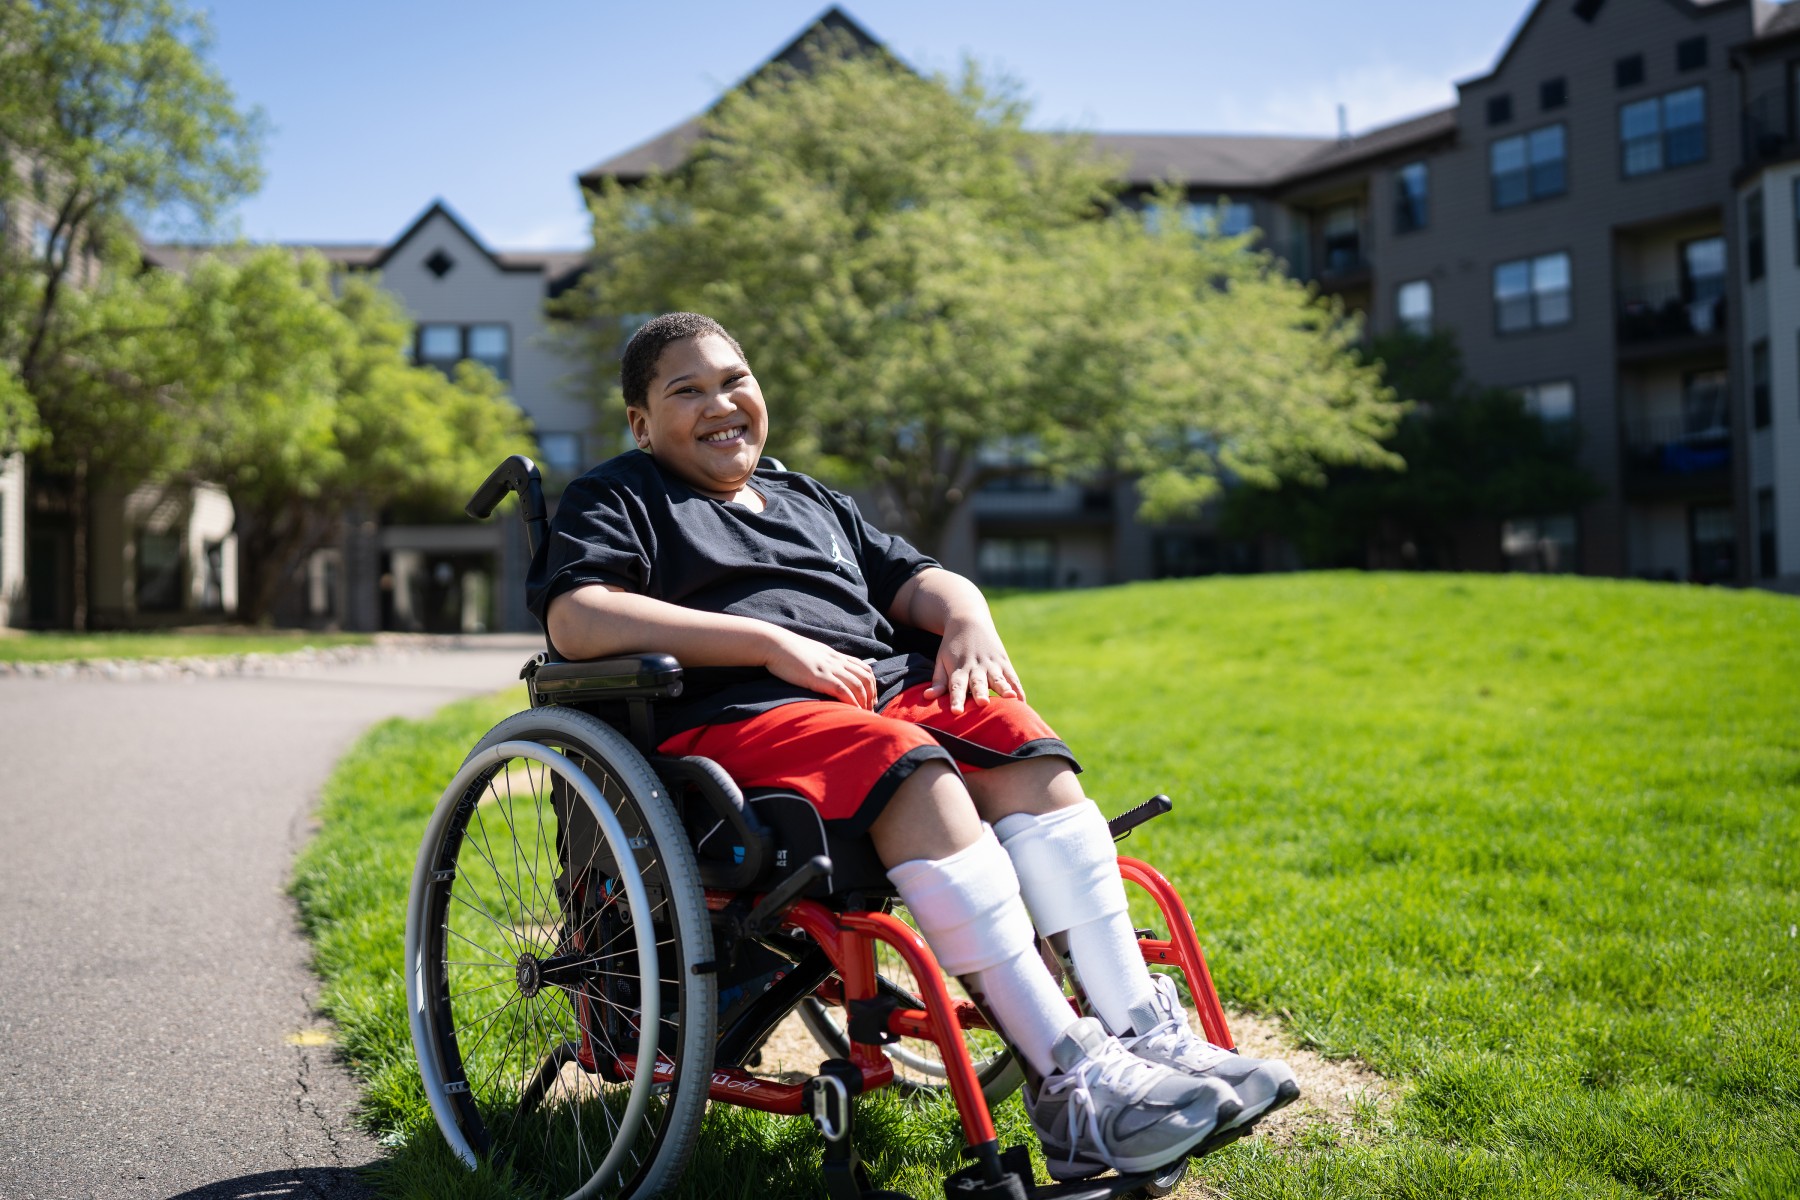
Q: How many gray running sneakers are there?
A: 2